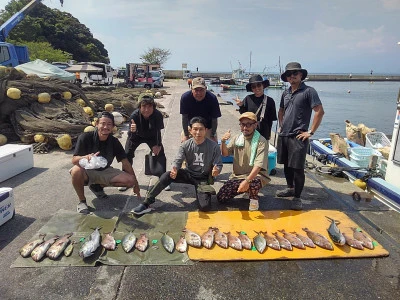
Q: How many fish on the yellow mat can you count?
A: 14